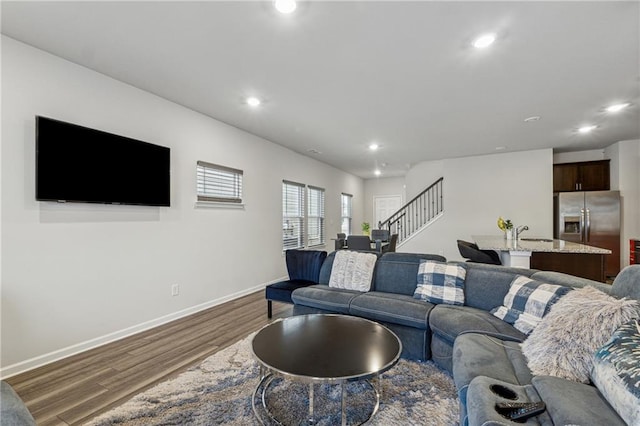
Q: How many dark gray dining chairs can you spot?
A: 4